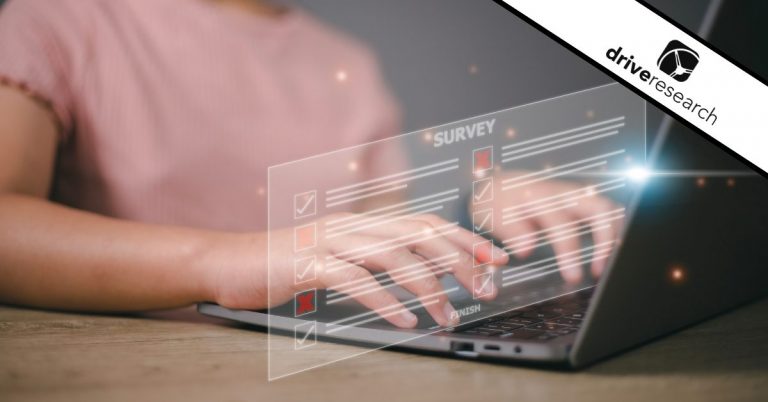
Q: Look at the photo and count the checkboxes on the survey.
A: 10